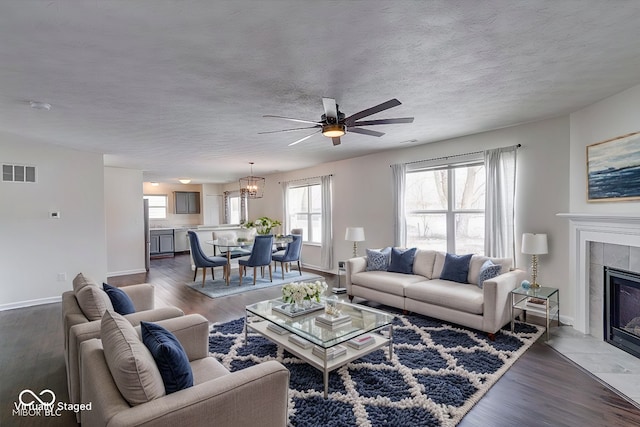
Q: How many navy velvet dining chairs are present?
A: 3